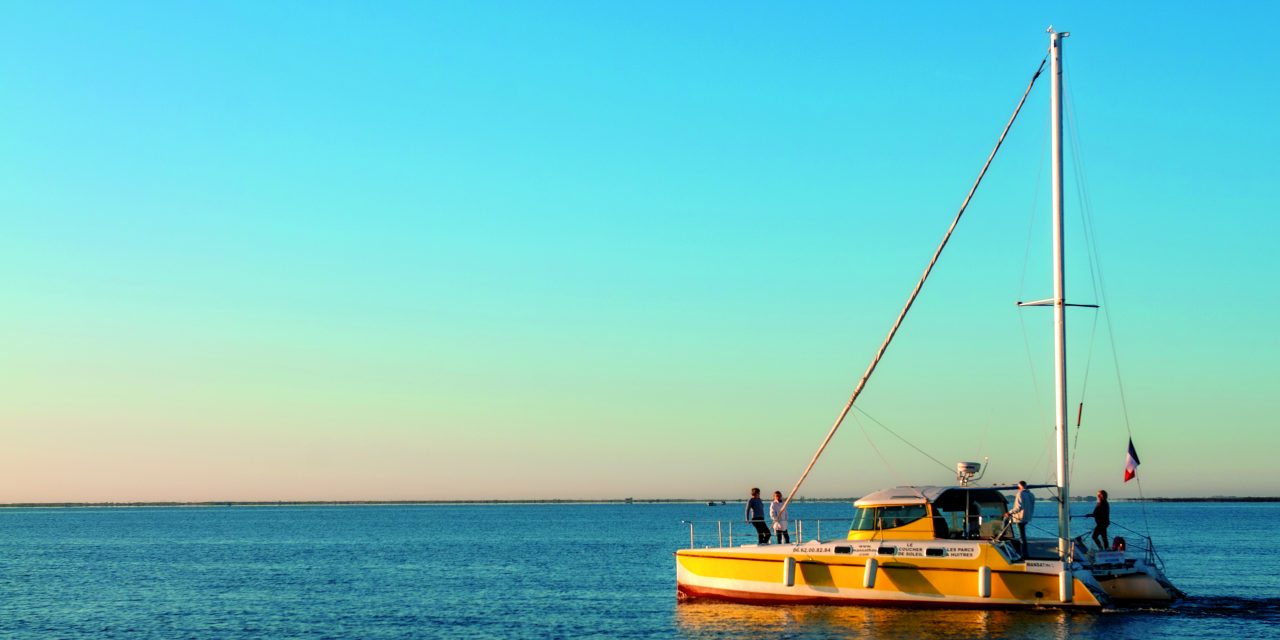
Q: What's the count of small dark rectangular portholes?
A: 3